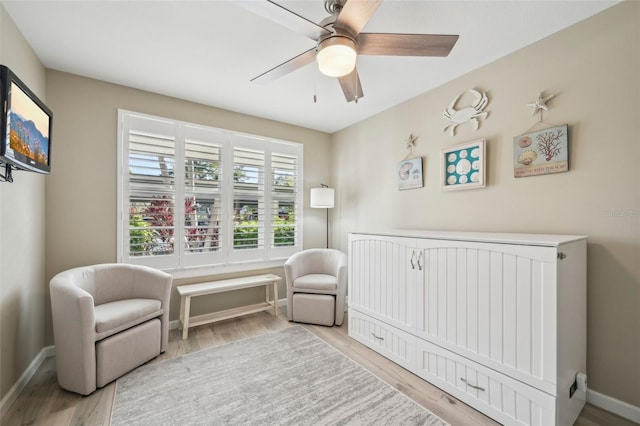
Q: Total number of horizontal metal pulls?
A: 2